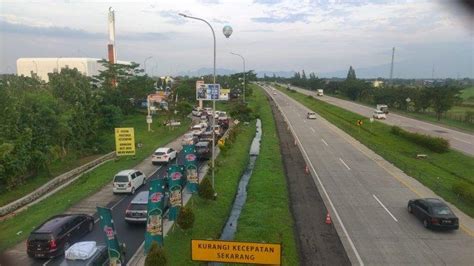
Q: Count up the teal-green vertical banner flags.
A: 4